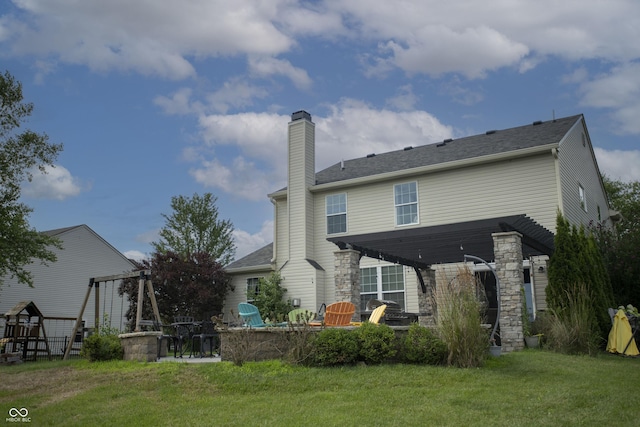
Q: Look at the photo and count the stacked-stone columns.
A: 3